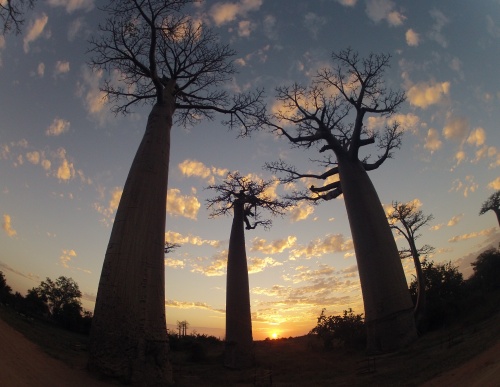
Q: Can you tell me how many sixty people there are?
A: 0